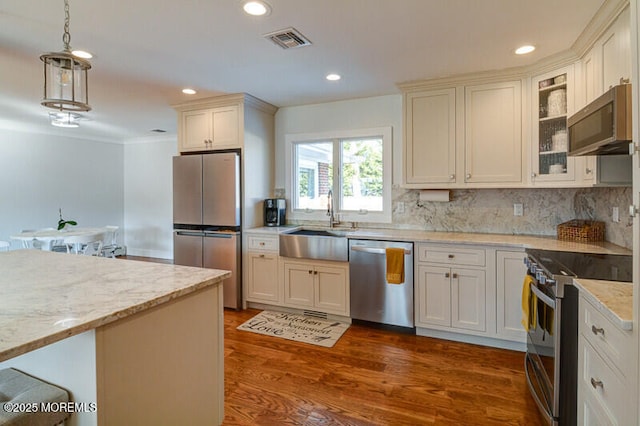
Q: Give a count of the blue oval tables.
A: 0